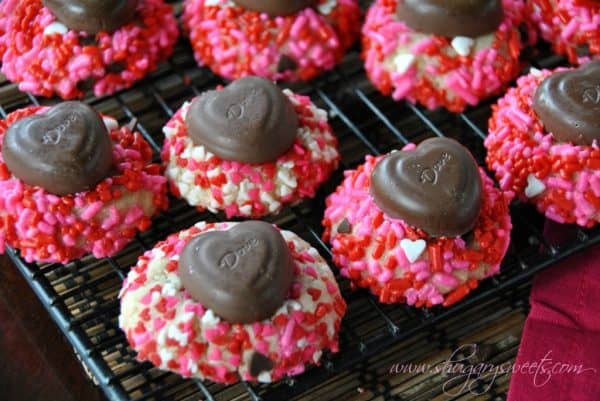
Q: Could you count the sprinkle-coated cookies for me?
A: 9